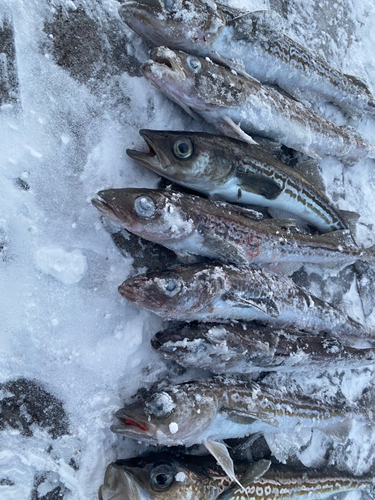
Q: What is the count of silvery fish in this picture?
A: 8